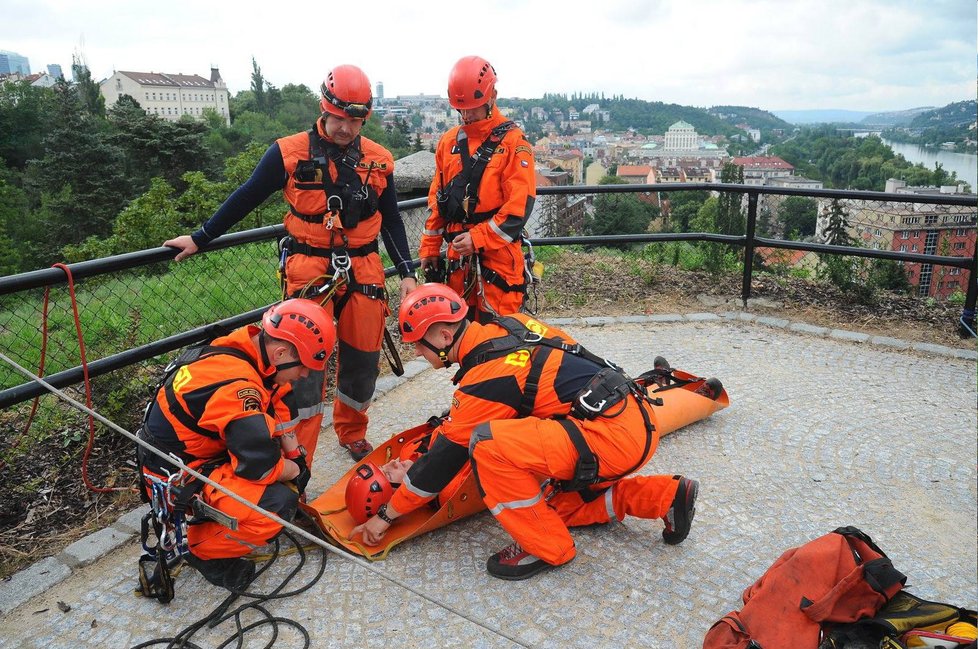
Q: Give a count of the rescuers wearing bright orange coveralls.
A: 4